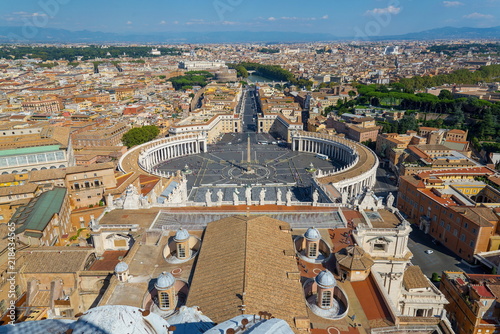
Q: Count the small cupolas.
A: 5